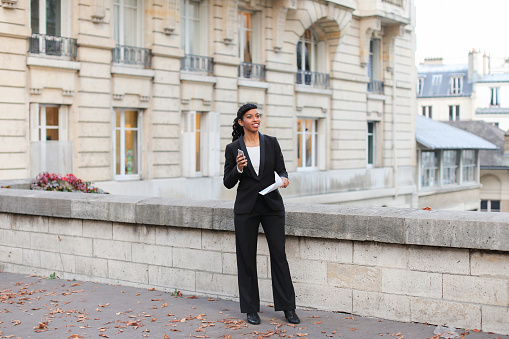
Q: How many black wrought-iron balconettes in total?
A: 6